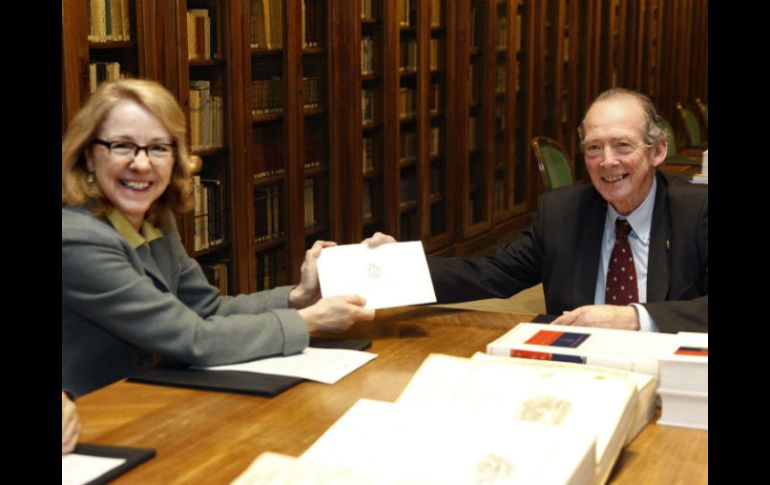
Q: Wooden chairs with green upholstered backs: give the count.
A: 4